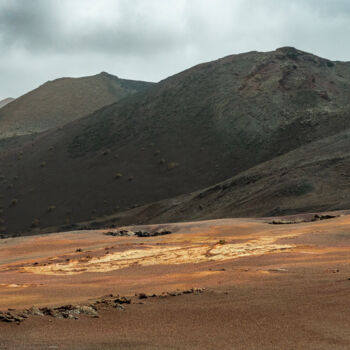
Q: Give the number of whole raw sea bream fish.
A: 0